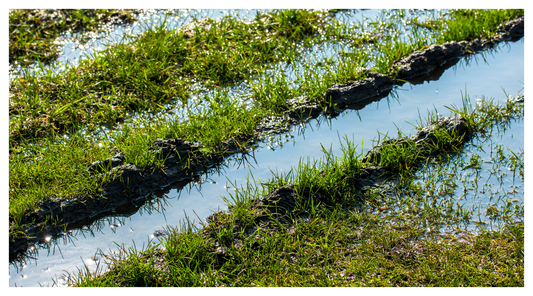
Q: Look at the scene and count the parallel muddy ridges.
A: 2